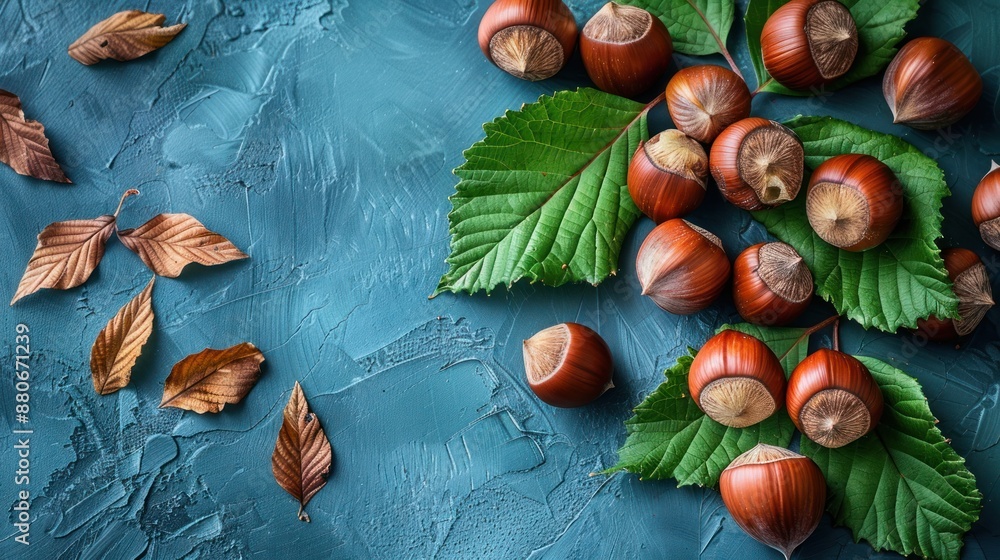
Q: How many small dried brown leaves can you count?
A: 7